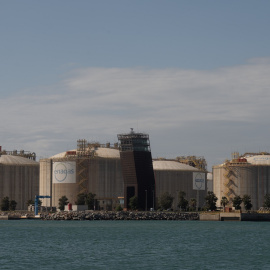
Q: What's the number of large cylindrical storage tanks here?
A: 4